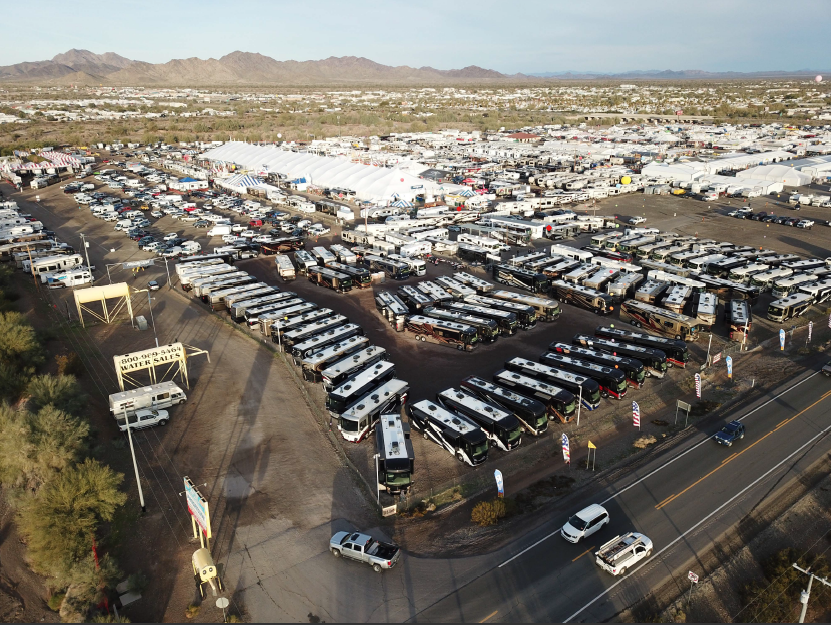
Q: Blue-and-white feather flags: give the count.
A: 3